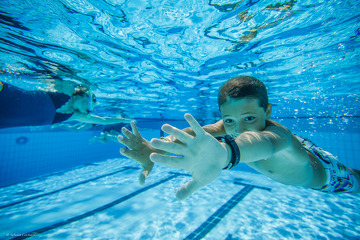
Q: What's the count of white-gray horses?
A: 0